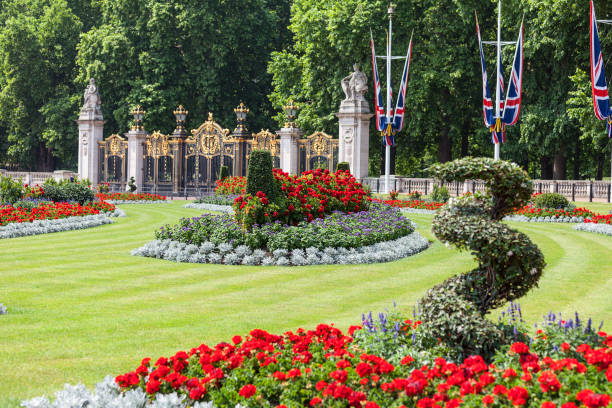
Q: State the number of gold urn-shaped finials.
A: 4